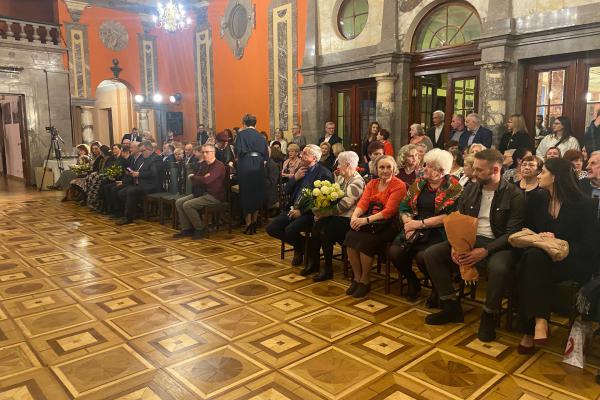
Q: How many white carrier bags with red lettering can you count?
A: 1